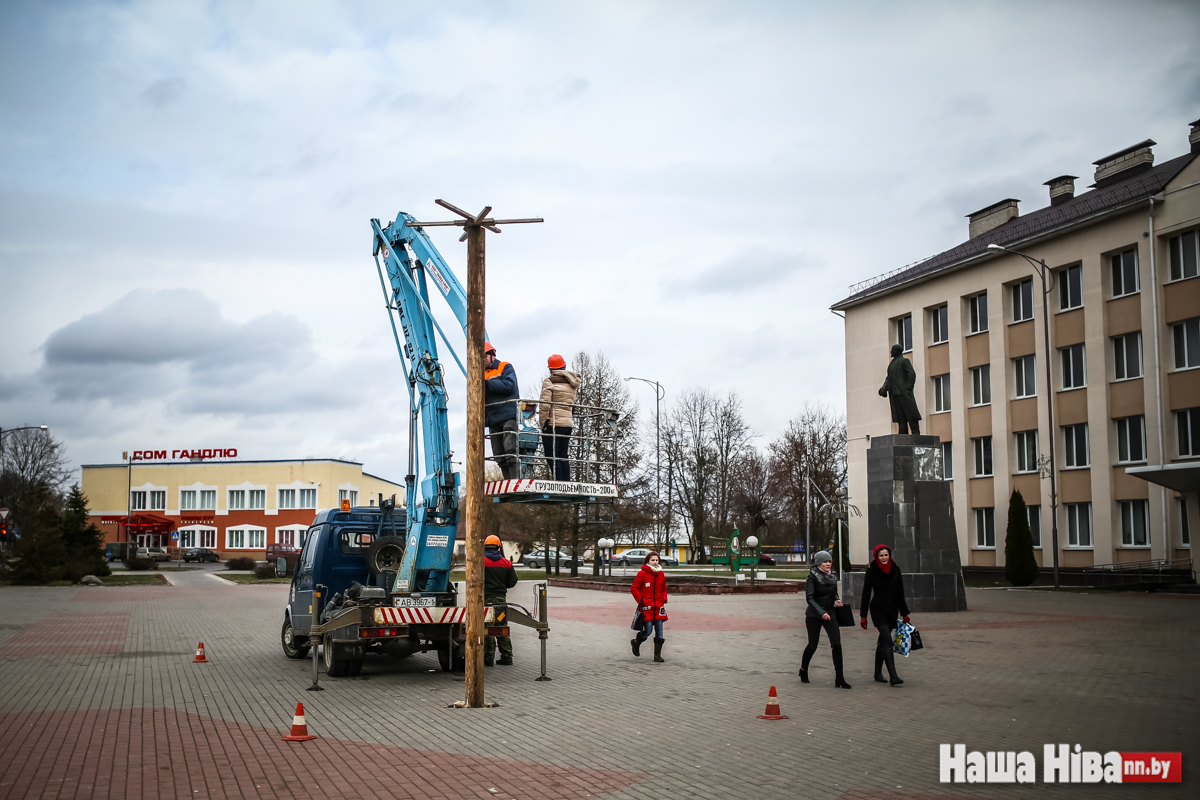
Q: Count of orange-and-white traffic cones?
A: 3